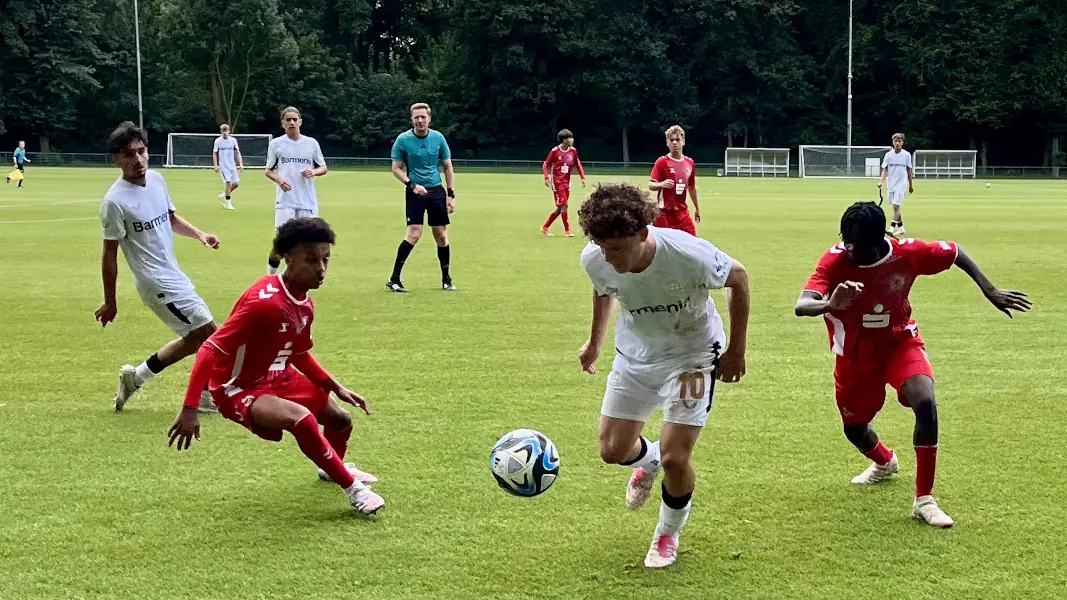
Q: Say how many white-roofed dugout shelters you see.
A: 2